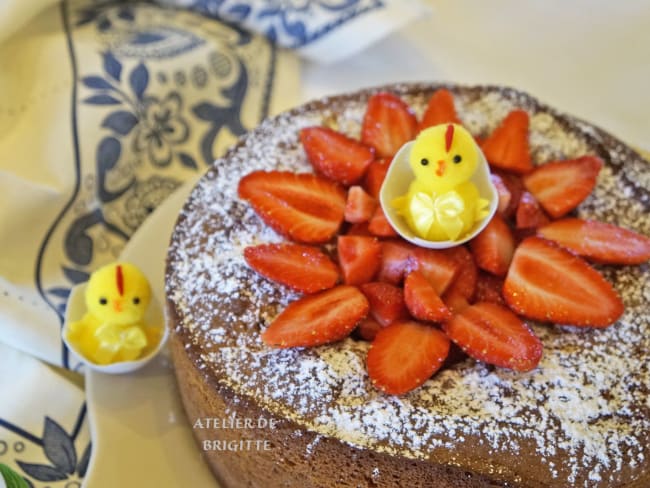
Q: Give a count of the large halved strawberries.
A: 12